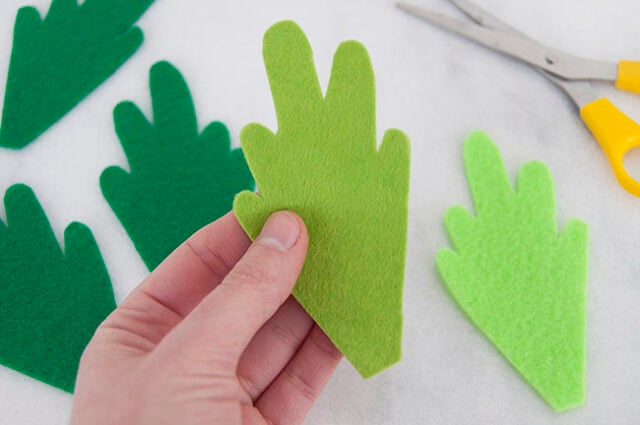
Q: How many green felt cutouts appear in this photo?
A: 5